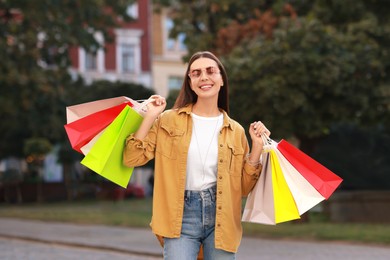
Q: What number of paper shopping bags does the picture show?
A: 8